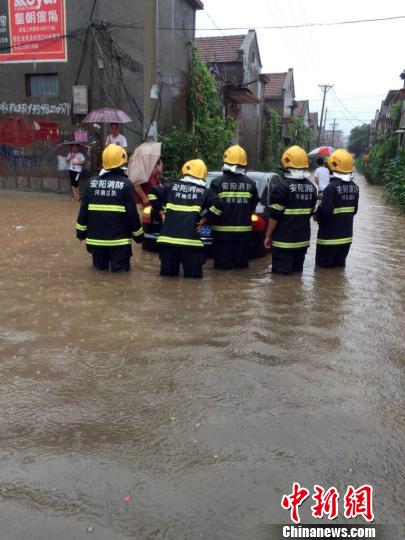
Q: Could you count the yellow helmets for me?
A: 5